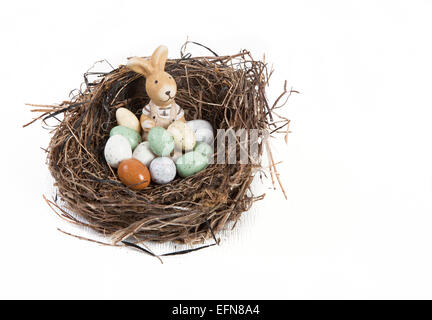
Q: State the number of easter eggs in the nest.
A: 11